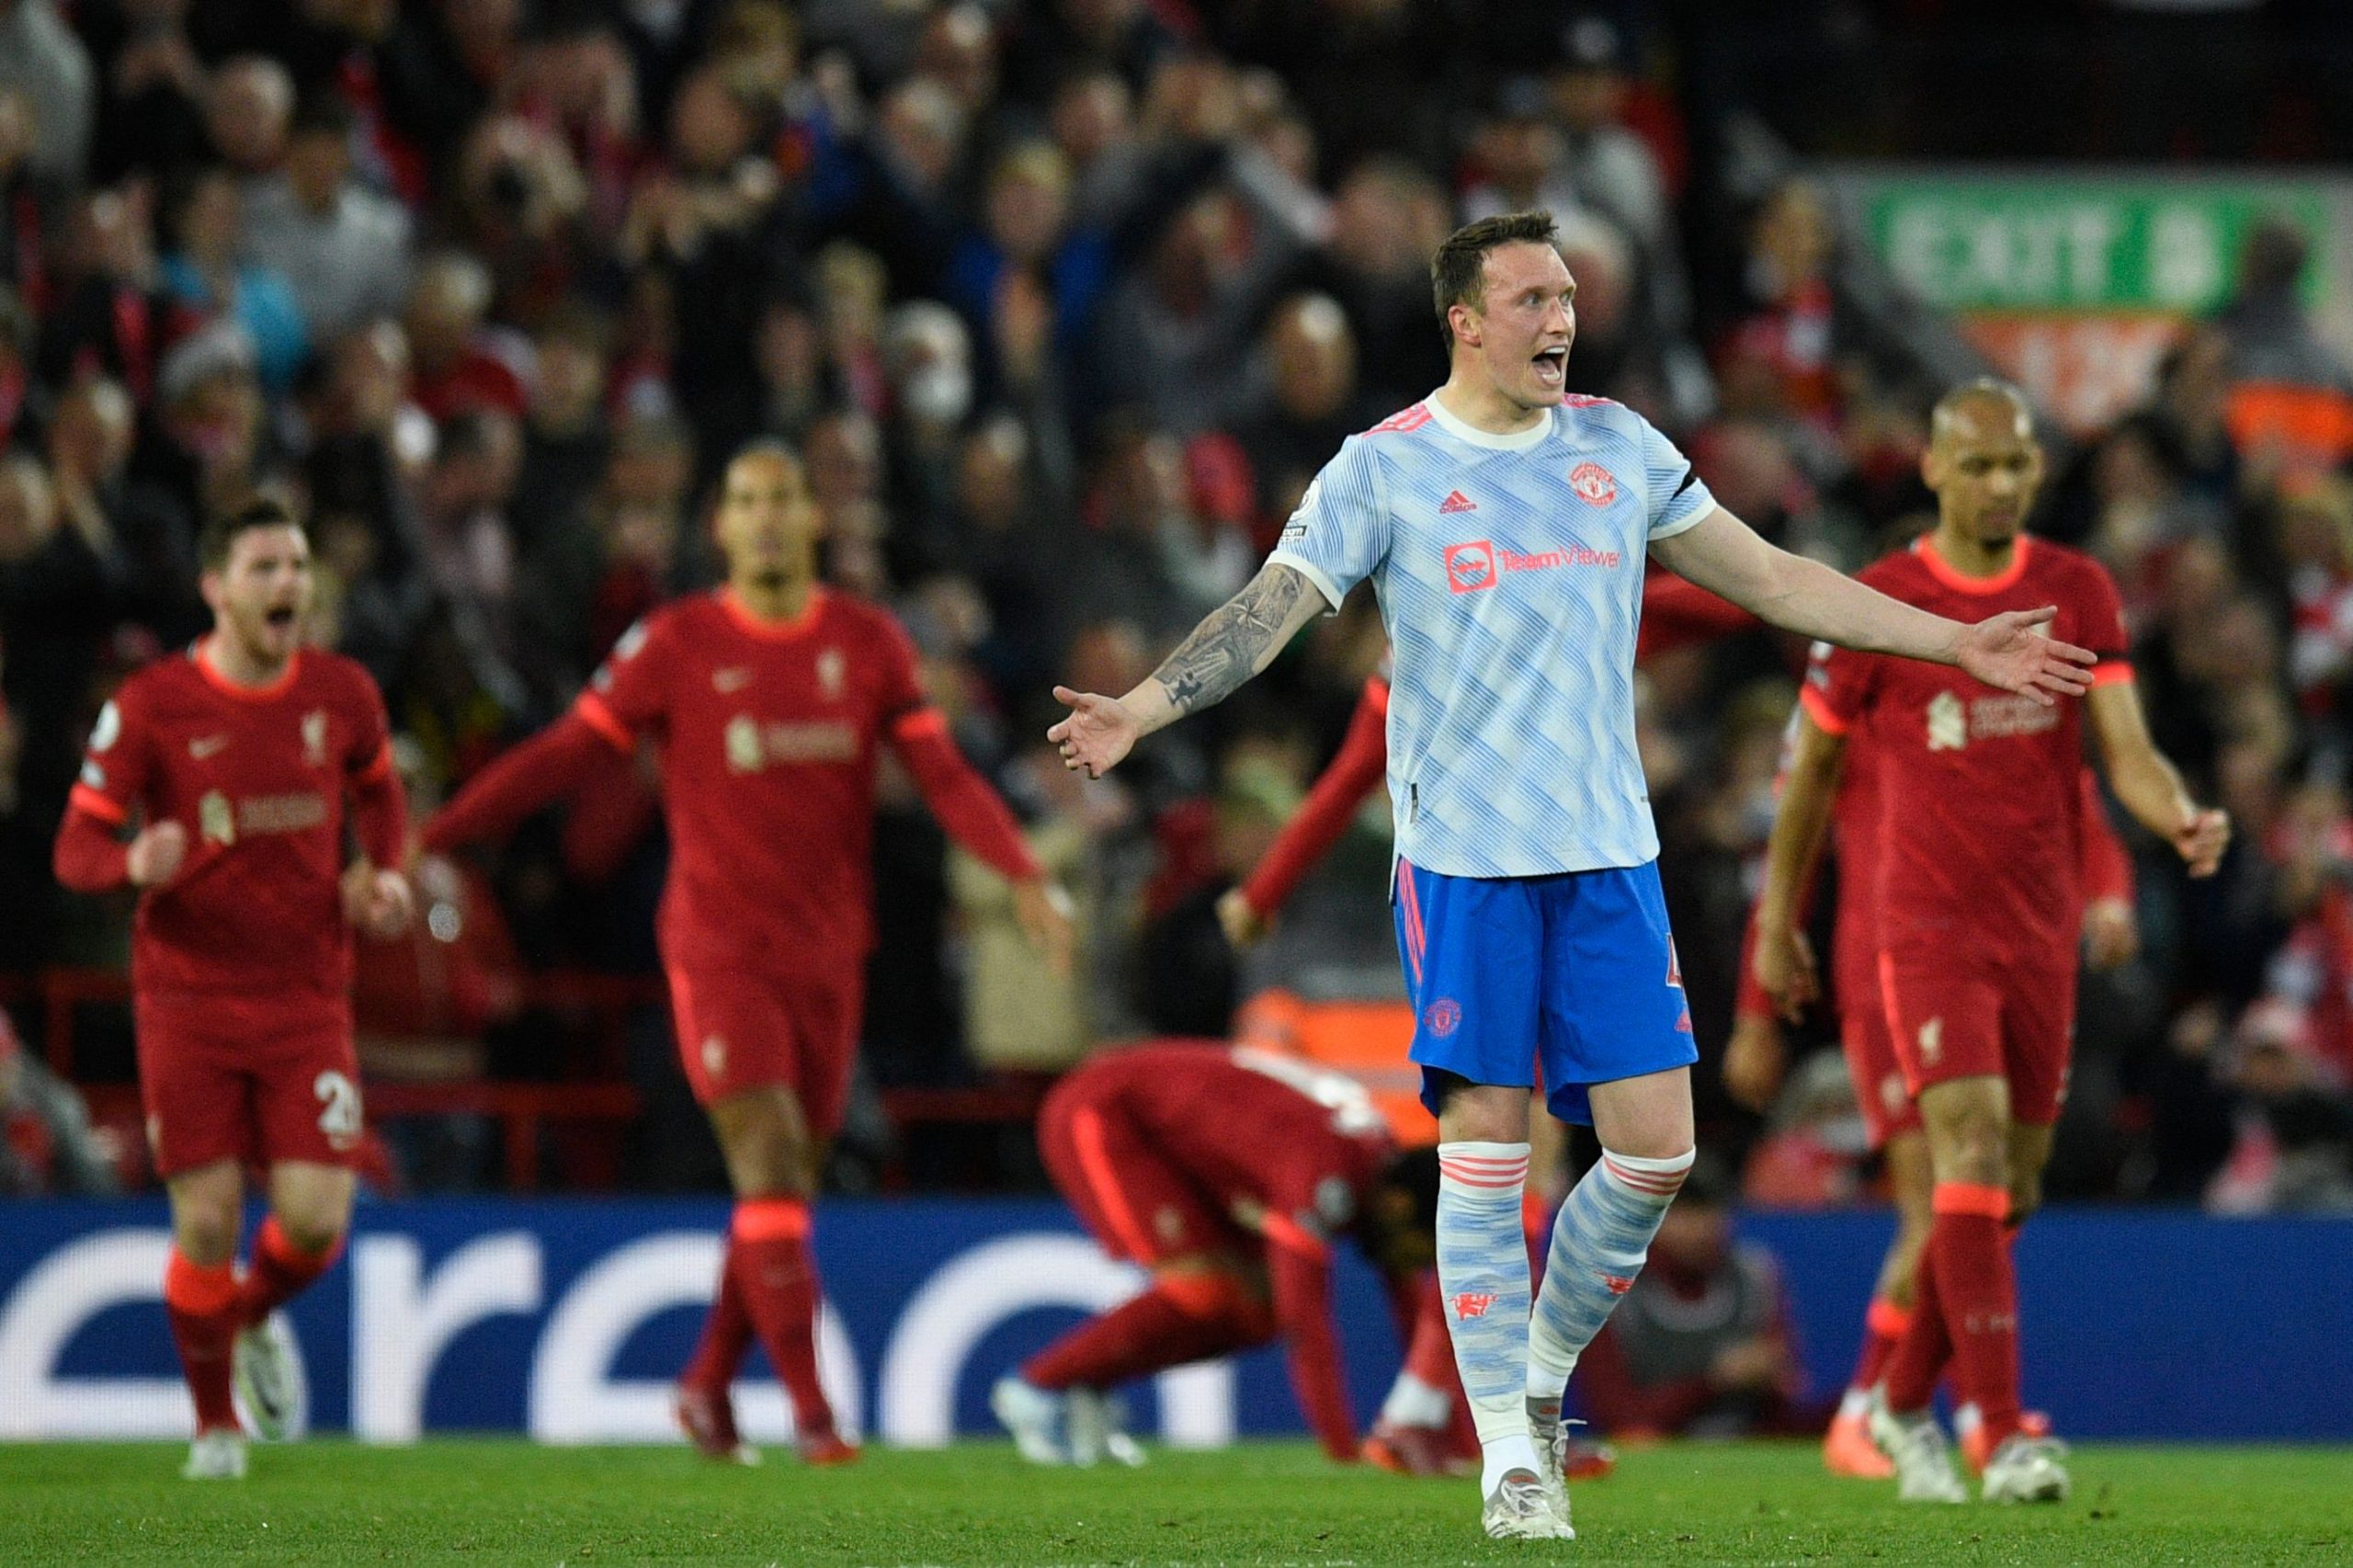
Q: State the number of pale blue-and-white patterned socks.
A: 2